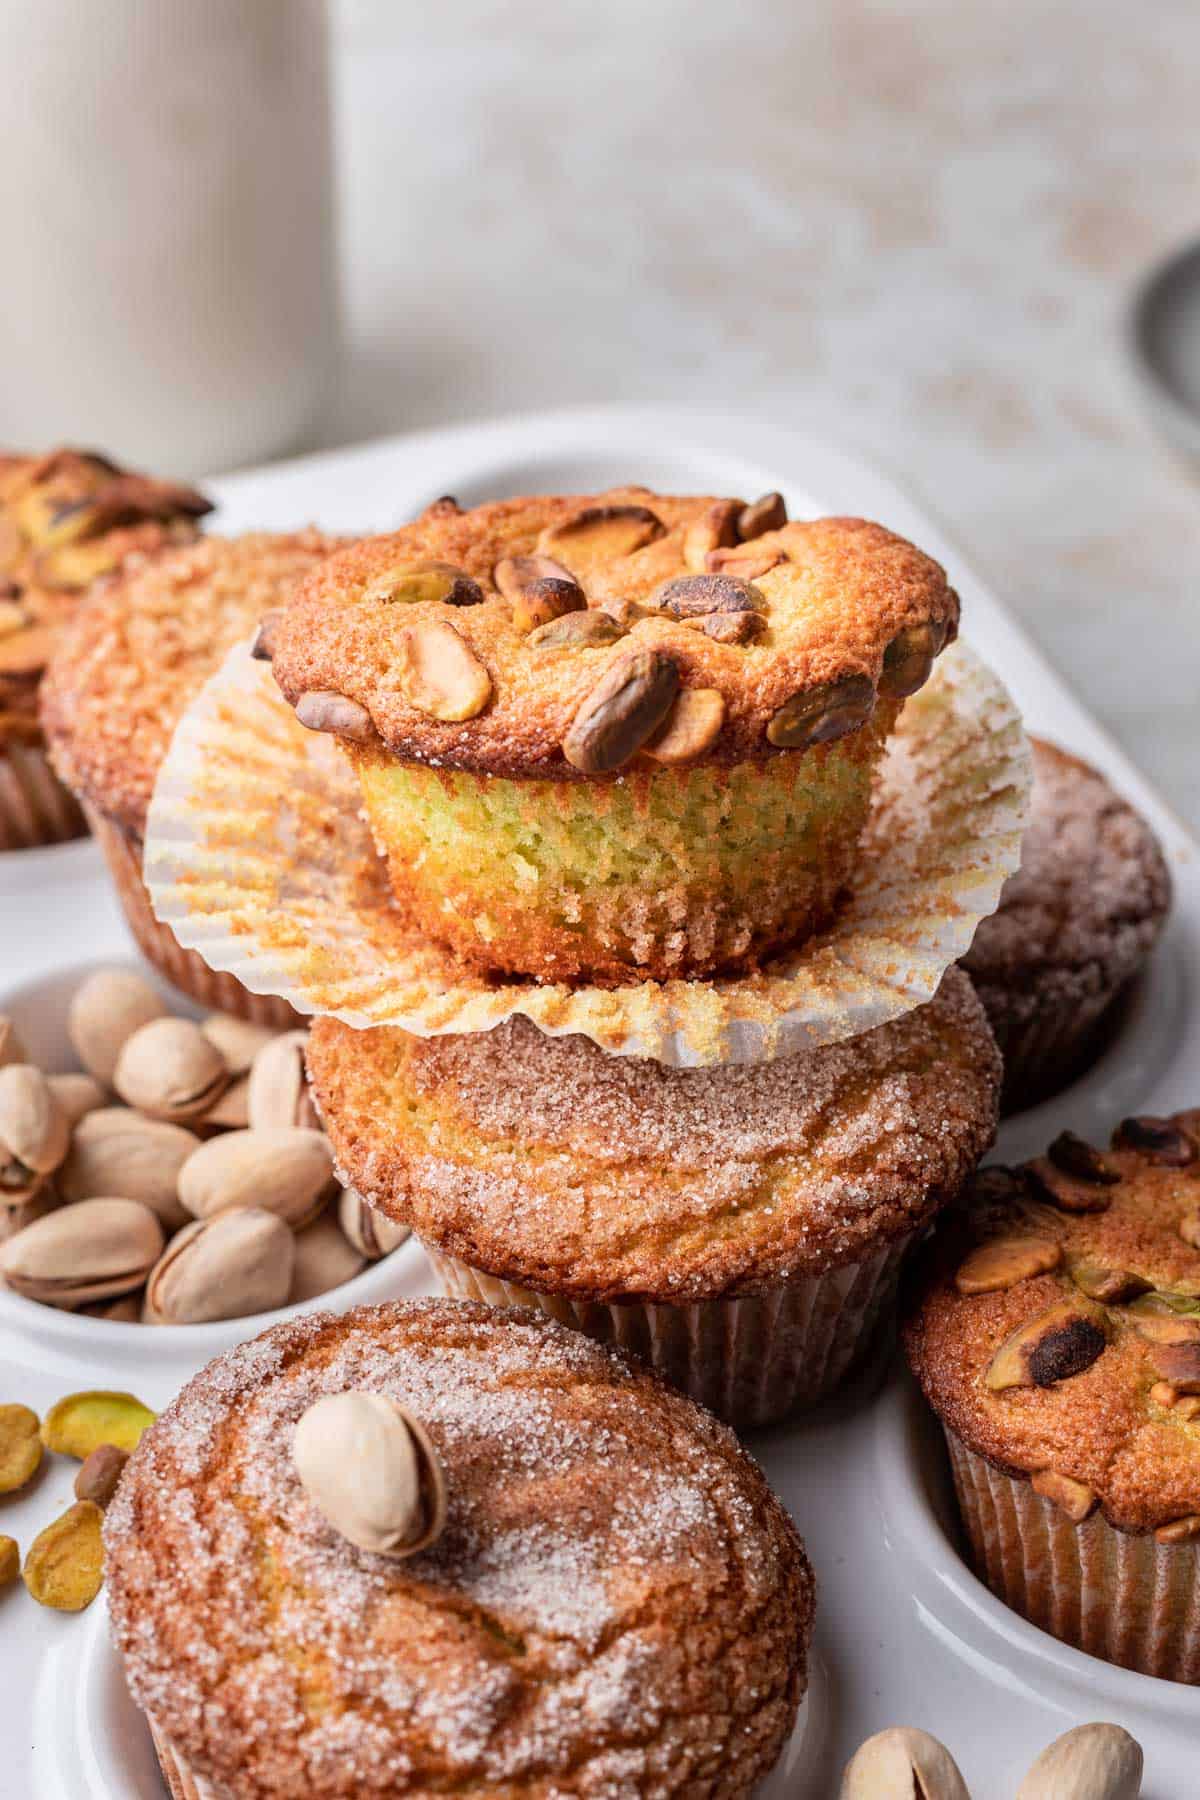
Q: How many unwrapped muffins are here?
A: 1